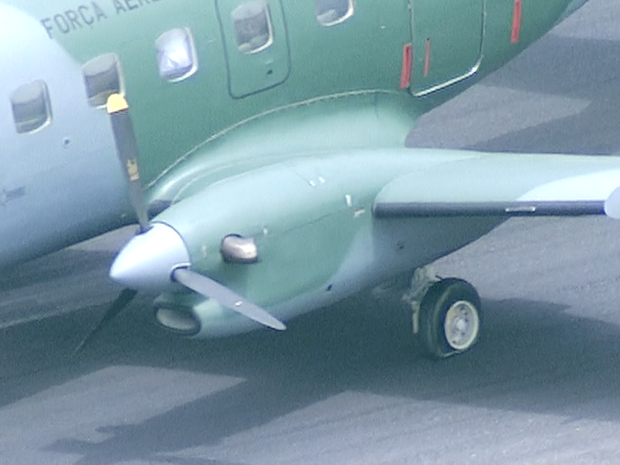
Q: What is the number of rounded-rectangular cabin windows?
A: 5